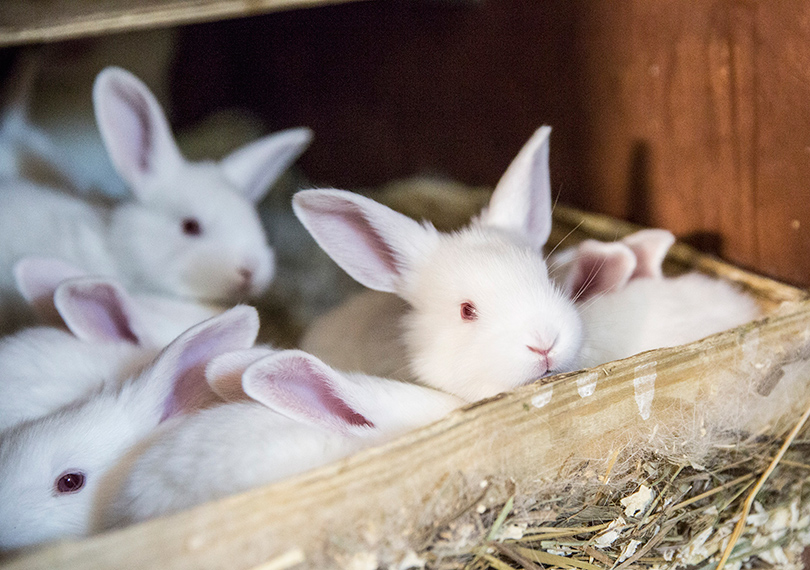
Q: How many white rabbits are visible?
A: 6